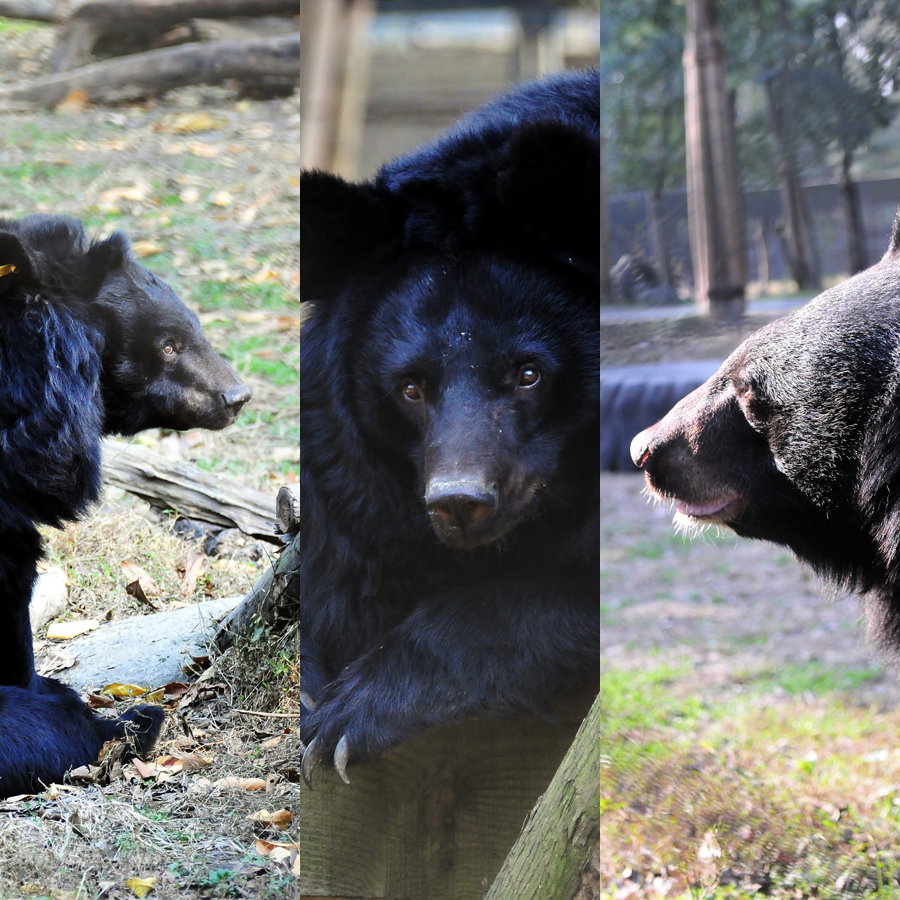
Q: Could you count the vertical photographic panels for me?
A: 3